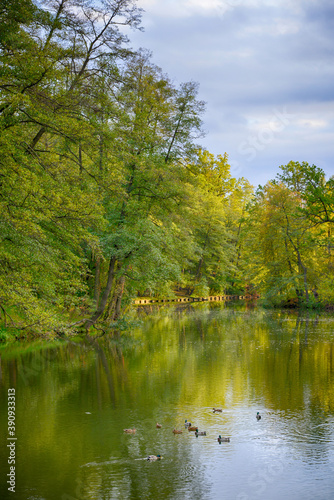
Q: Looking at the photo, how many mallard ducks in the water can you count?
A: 10